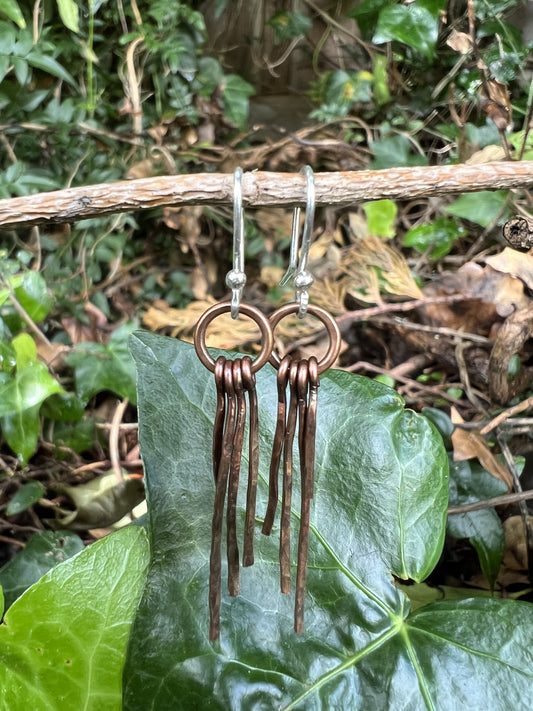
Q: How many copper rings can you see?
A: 2